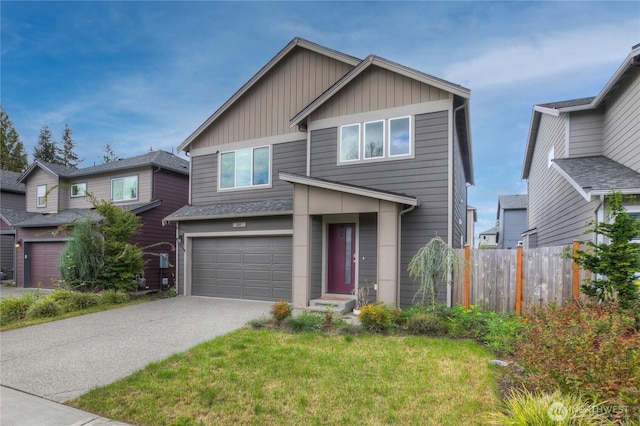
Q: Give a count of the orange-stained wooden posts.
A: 3